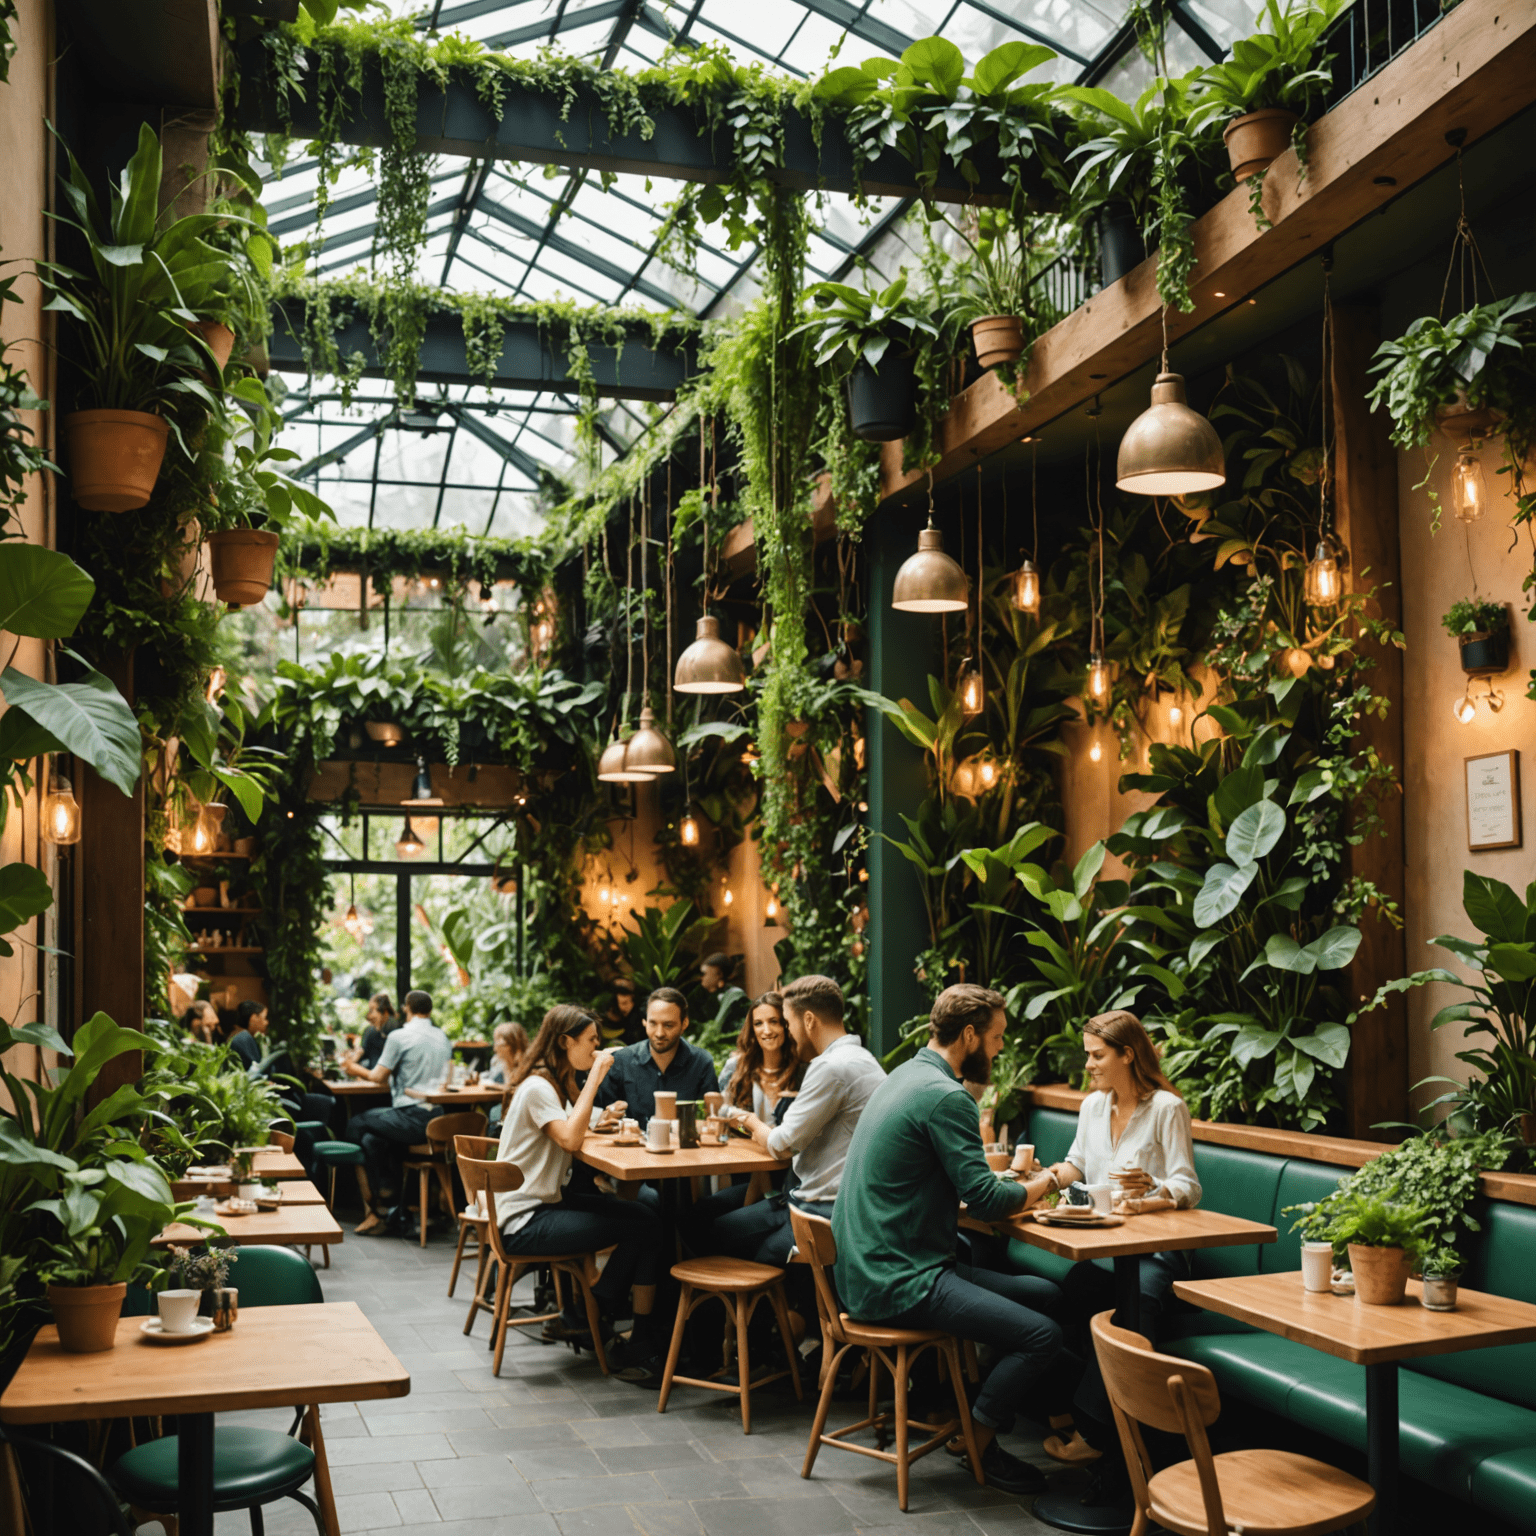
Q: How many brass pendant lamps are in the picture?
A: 5